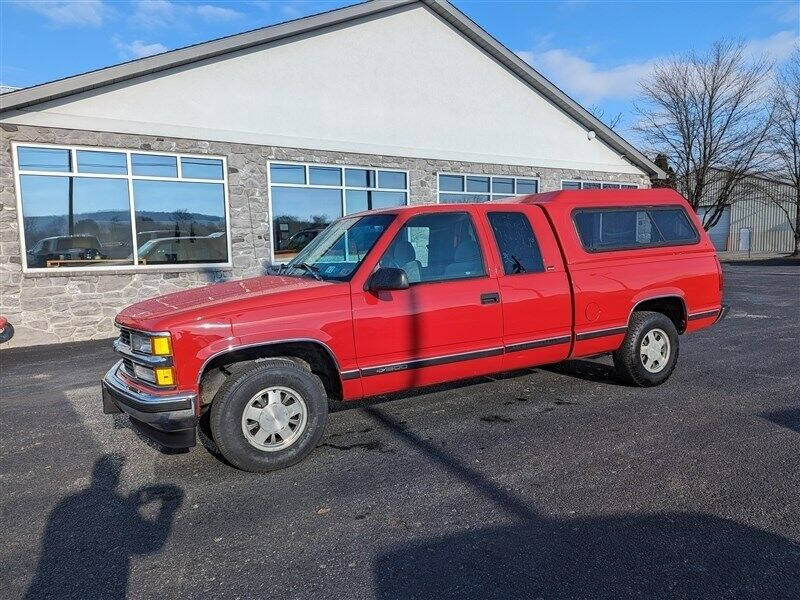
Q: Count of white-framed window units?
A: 4